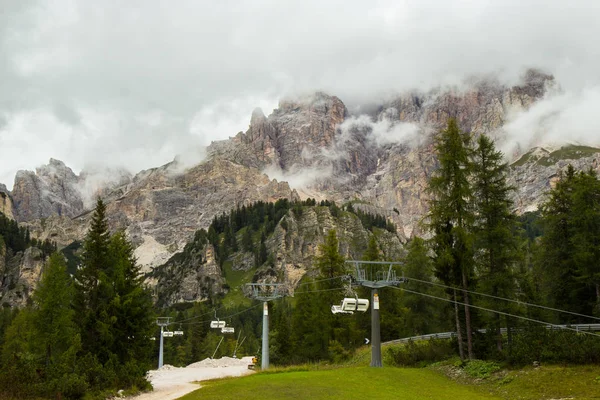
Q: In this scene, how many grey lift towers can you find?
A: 3